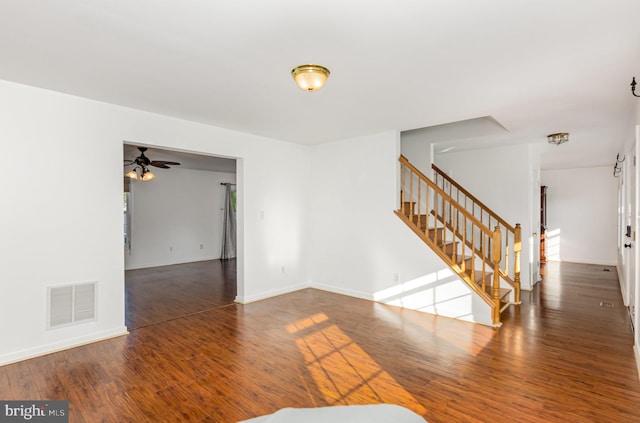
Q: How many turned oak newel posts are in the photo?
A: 2